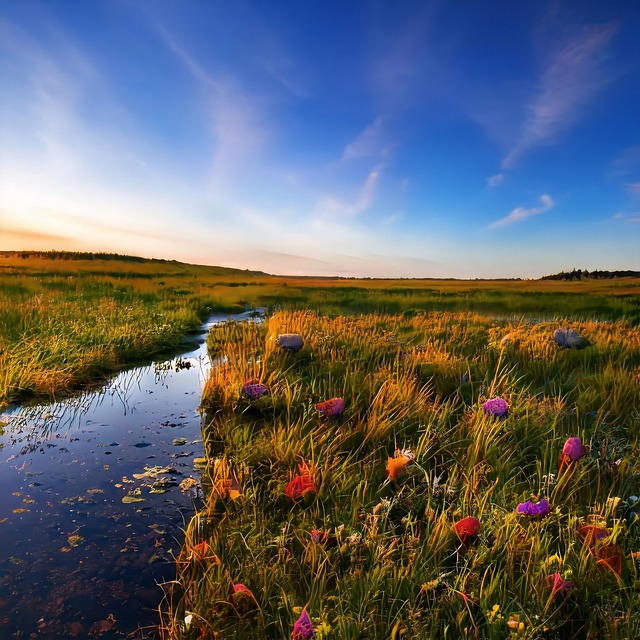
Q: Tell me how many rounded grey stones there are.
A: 2